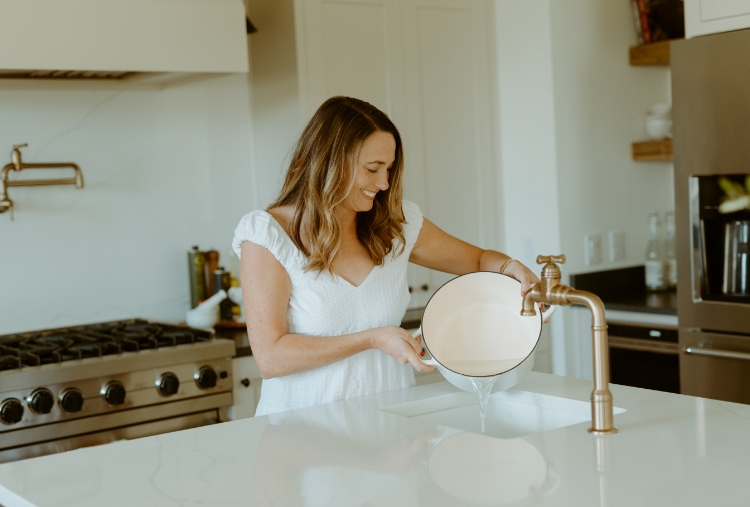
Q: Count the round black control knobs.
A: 6